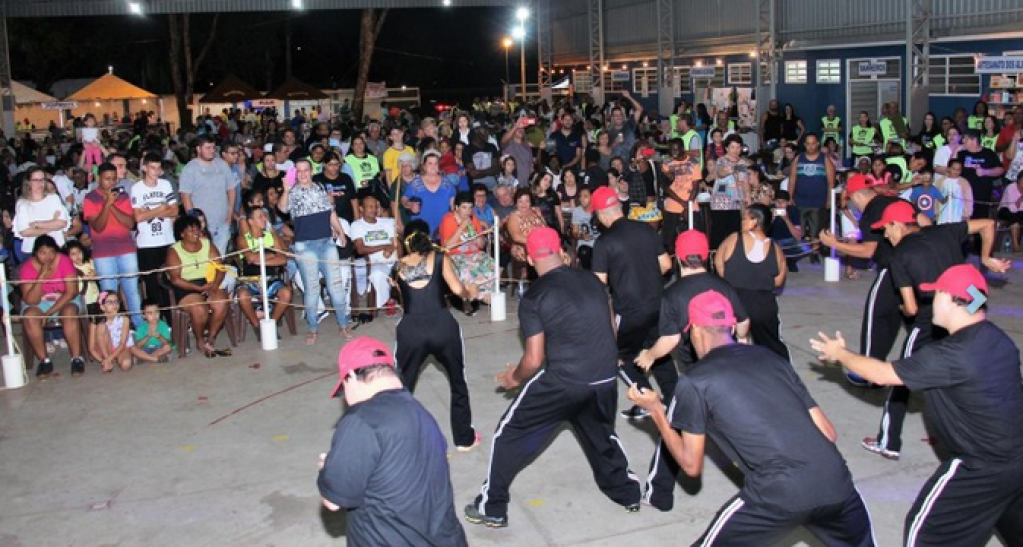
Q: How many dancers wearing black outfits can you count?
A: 10